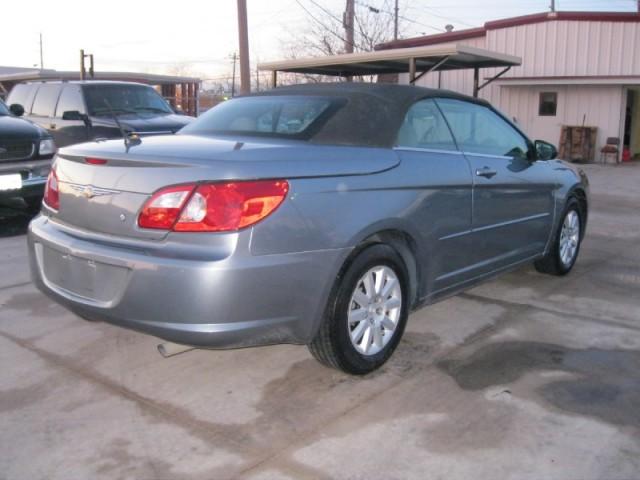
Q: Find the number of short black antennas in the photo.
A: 1